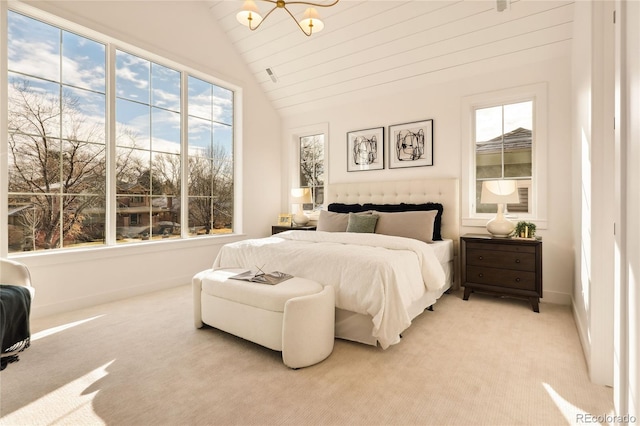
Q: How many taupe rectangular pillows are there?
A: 2